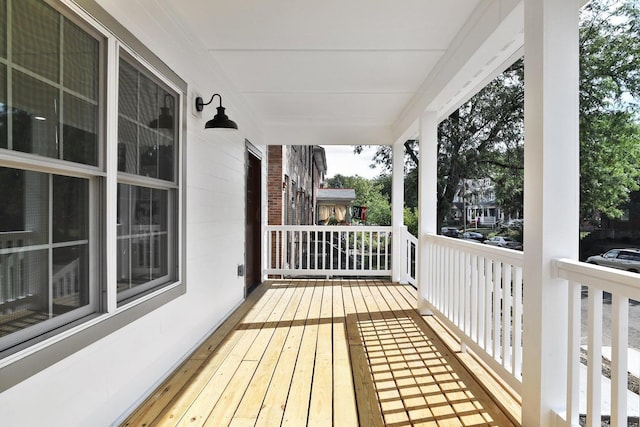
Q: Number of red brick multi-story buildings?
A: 1